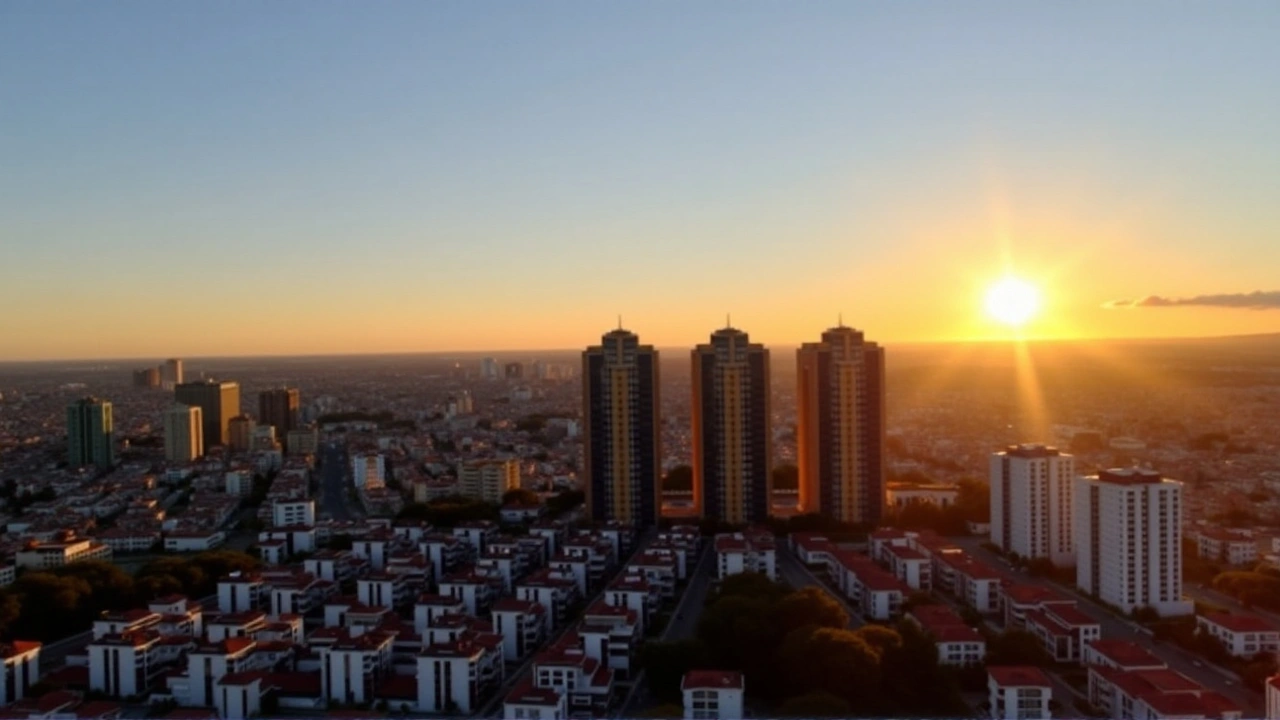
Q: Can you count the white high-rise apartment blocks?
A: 2